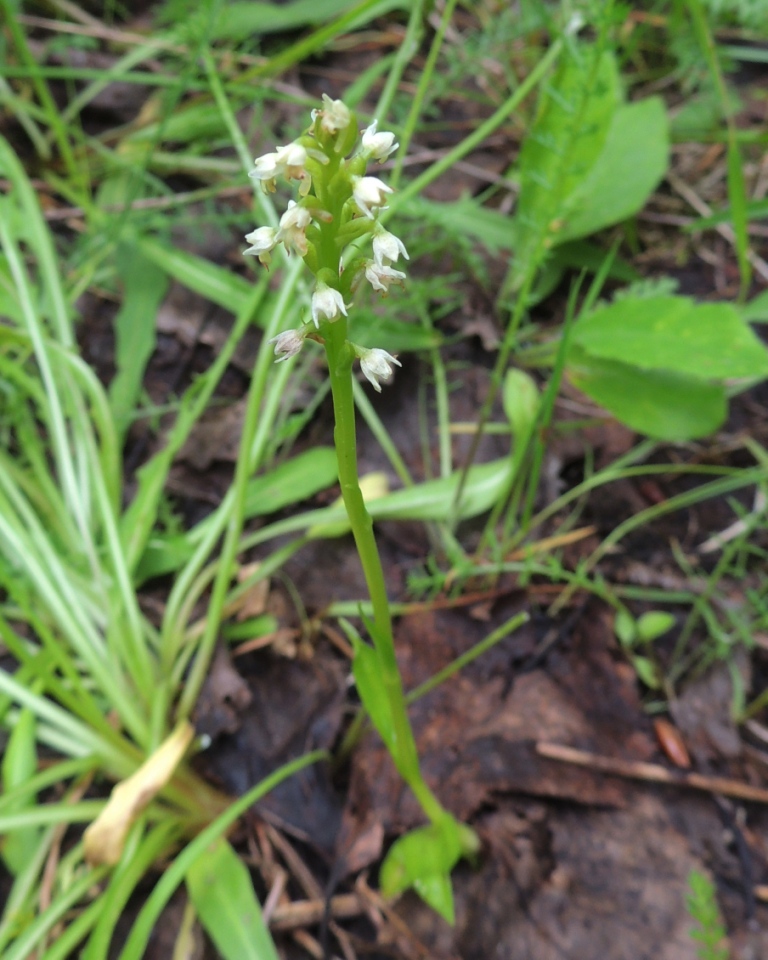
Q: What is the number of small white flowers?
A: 12